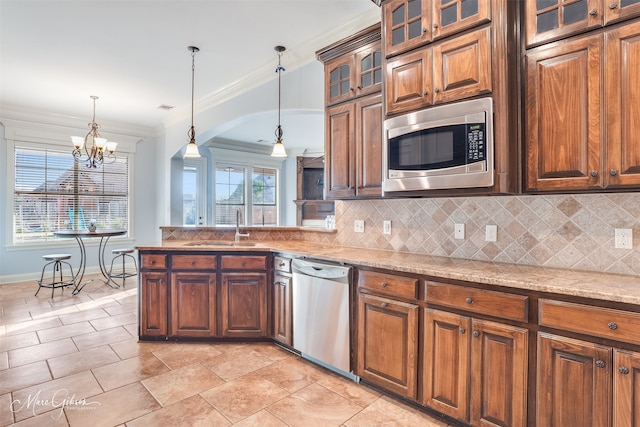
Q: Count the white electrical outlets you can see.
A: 5